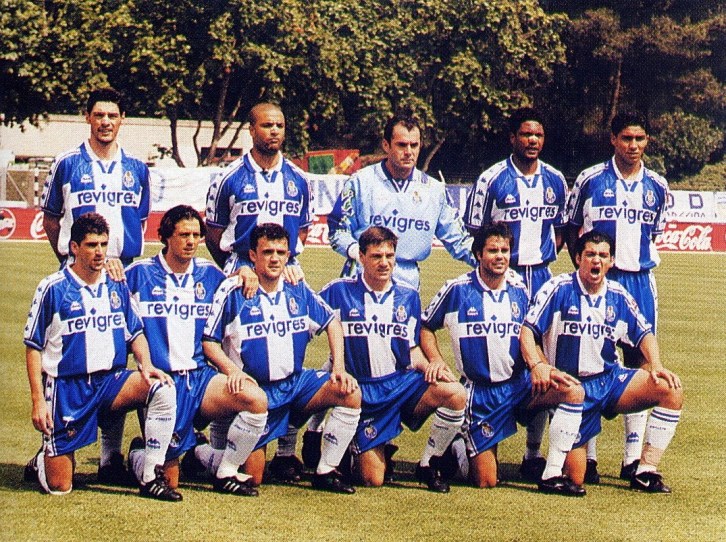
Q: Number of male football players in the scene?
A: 11